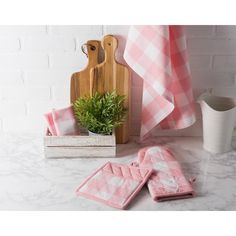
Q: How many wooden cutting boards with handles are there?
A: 2